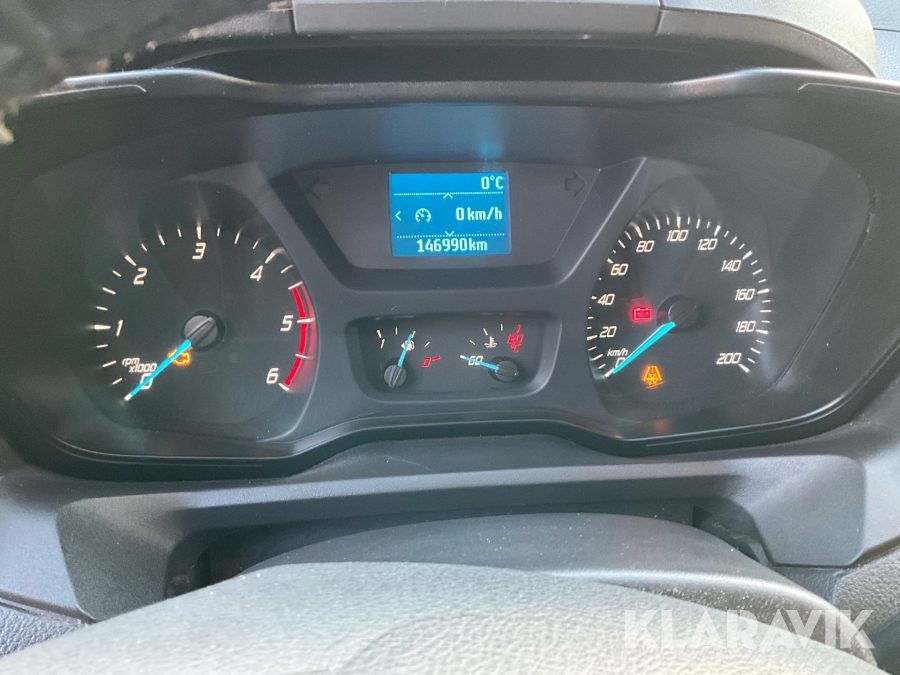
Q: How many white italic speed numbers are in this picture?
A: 11